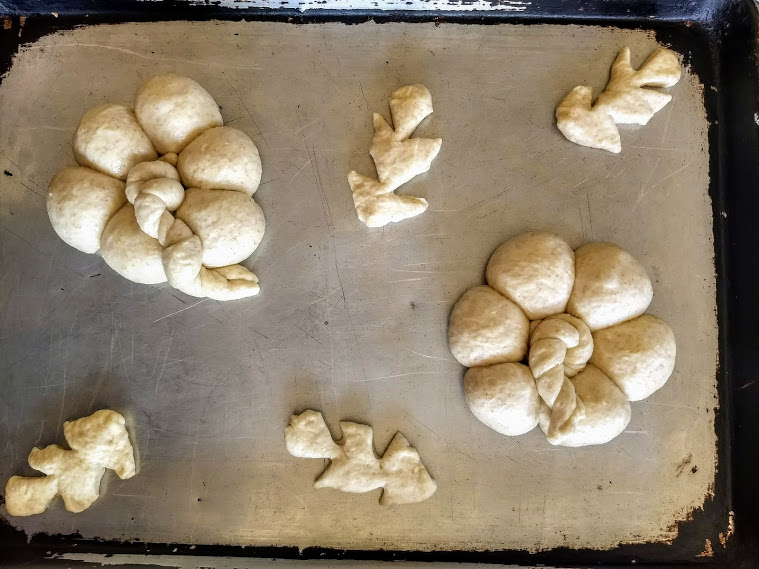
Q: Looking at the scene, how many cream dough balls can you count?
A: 12